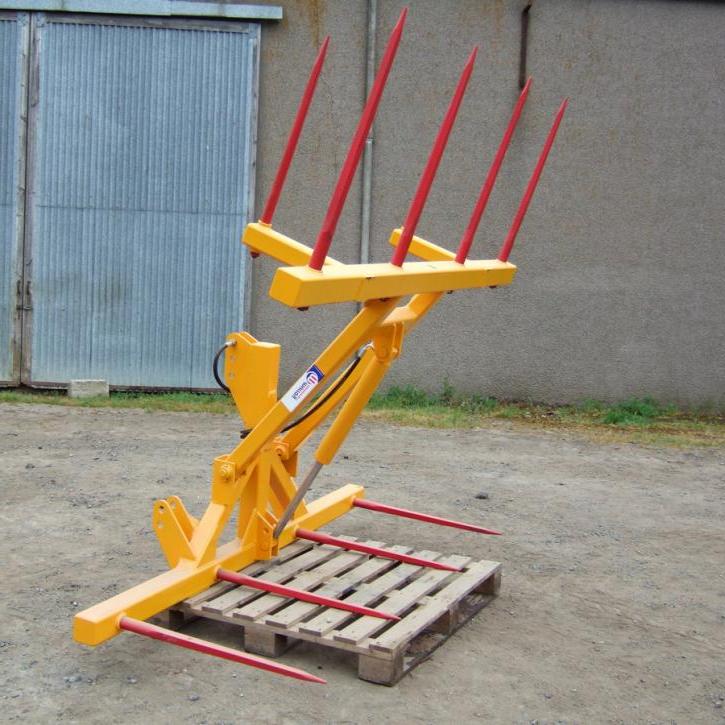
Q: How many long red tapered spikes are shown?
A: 9